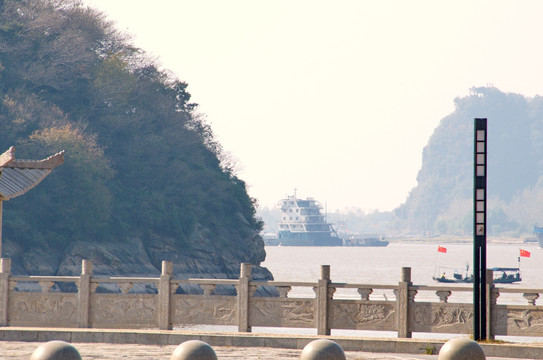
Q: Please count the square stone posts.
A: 7